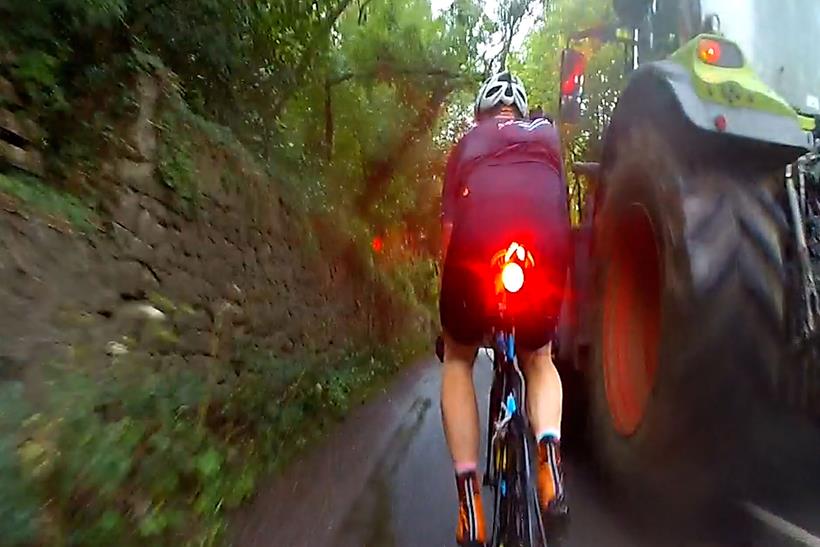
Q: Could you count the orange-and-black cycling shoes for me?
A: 2